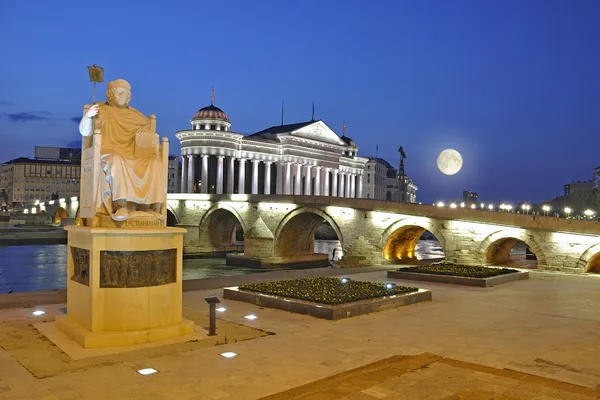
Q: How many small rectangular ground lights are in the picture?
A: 5